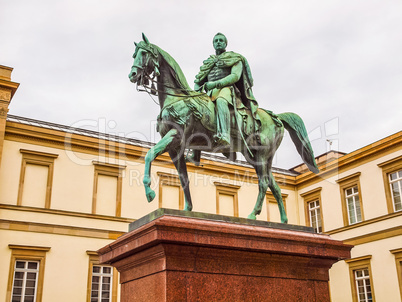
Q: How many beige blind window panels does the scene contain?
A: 5